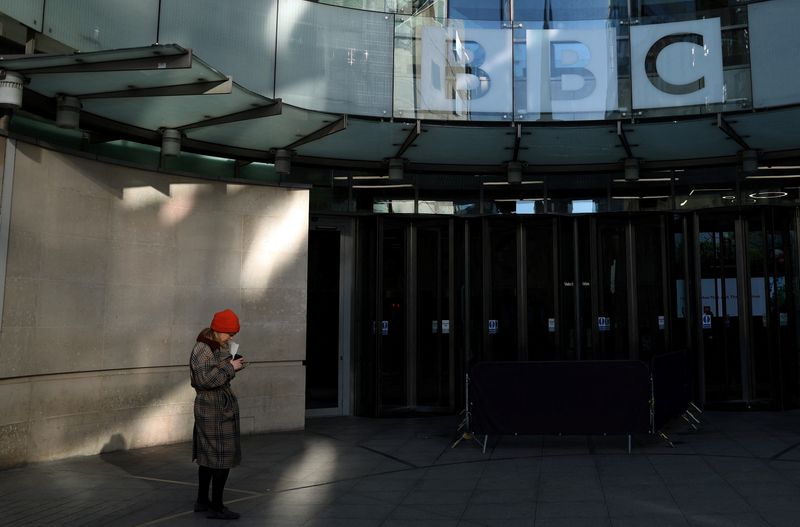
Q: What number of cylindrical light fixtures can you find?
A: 8